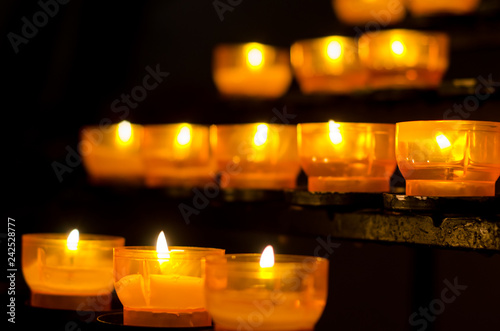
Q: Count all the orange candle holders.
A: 13